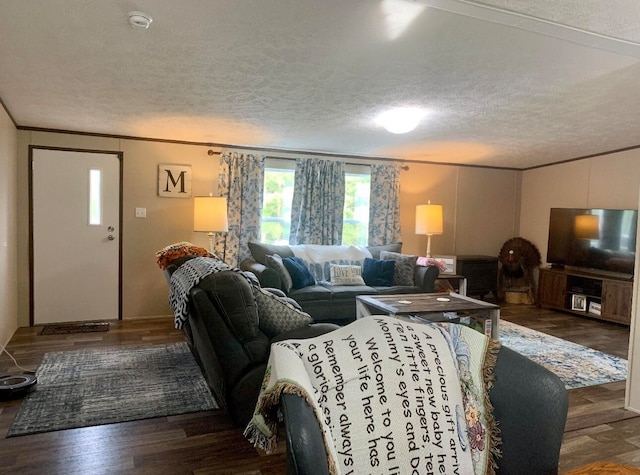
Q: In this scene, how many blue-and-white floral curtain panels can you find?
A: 3